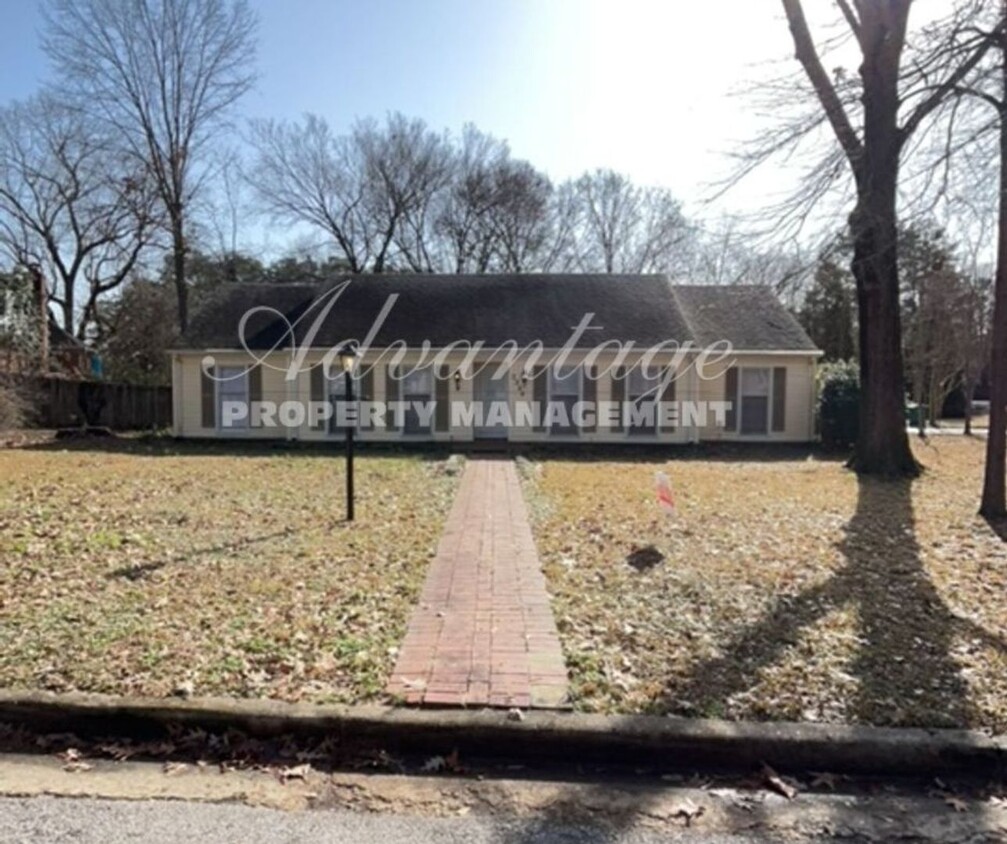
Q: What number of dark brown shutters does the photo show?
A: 12